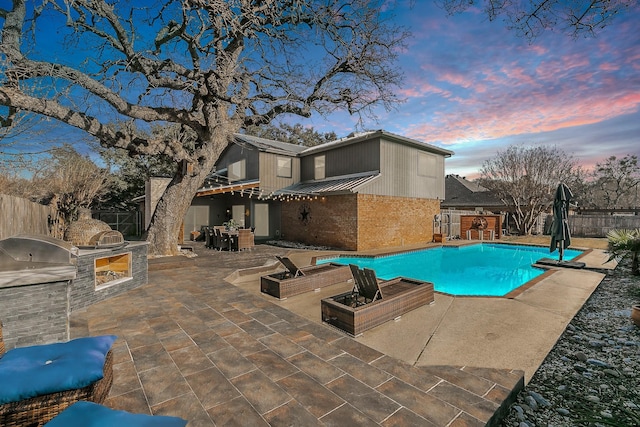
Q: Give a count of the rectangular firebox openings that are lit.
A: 1